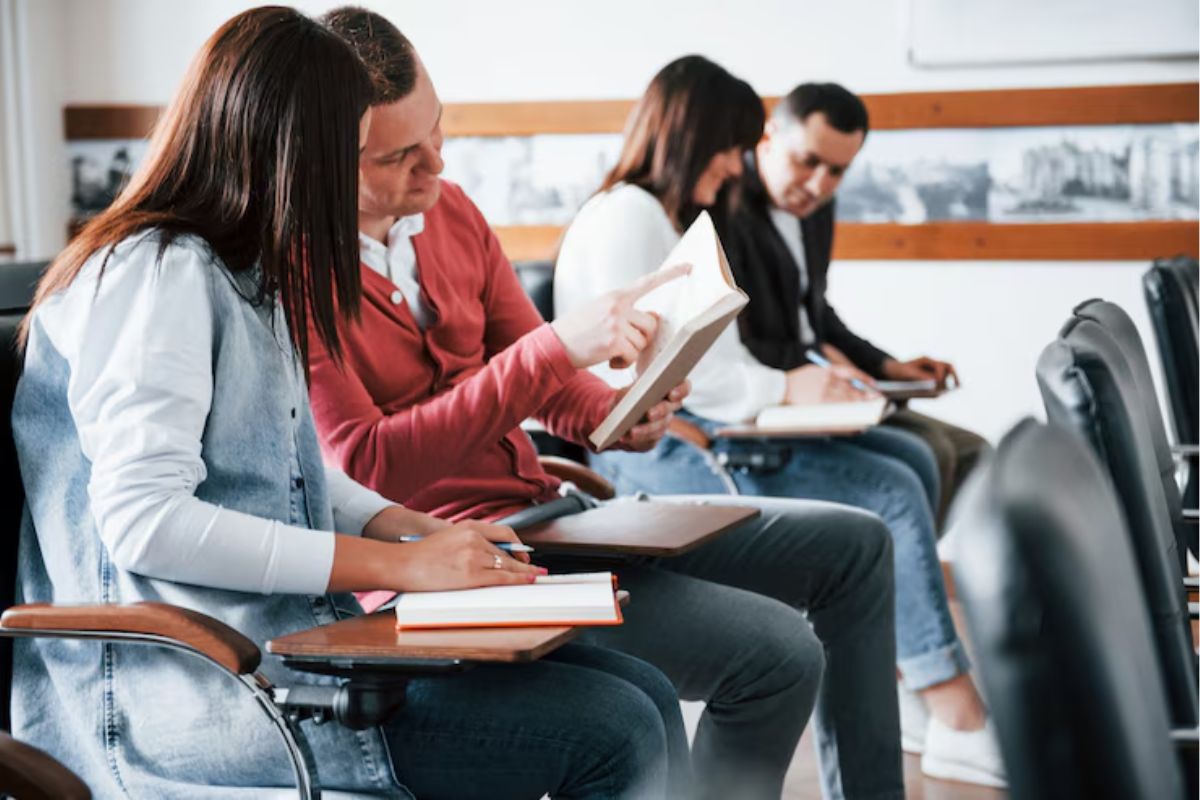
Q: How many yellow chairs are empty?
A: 0